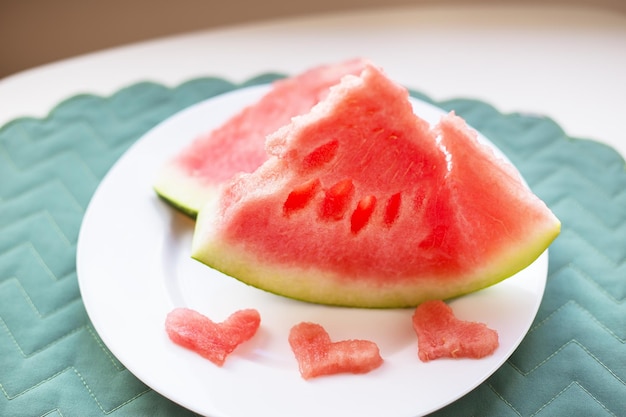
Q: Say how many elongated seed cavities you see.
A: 5